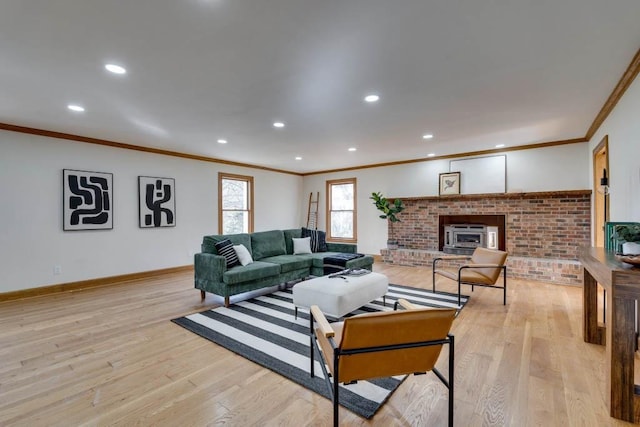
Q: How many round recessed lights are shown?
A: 10